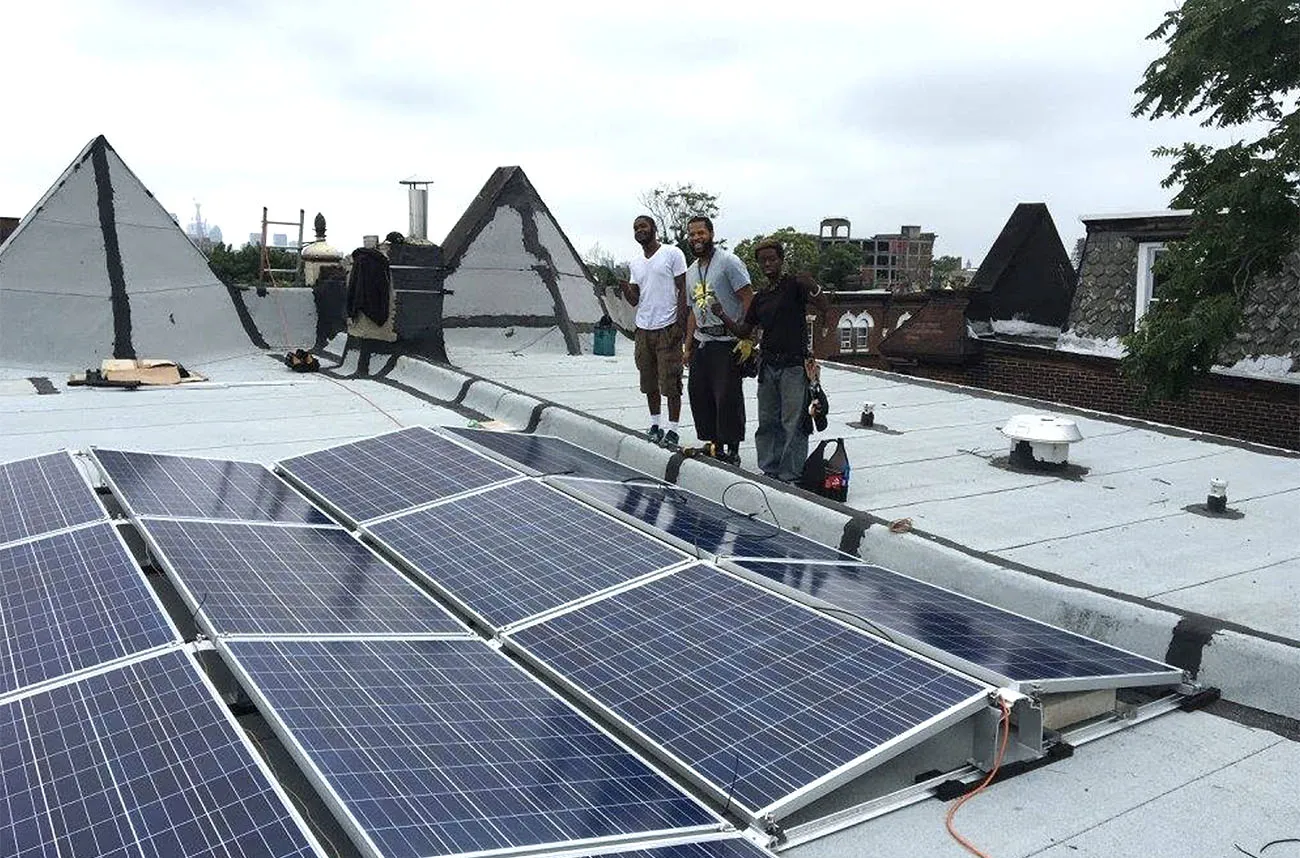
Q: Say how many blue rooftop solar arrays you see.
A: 13